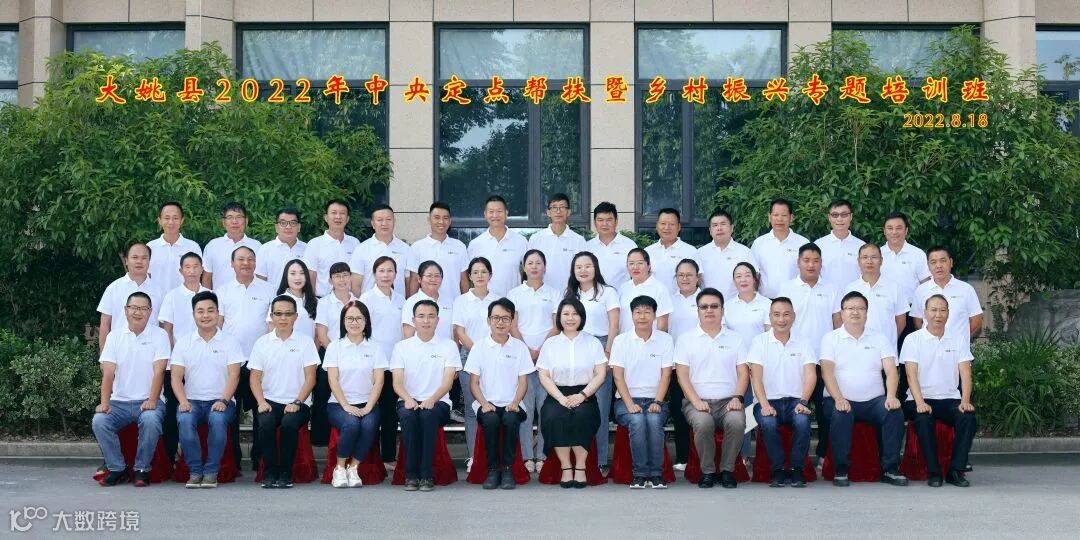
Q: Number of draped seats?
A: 12